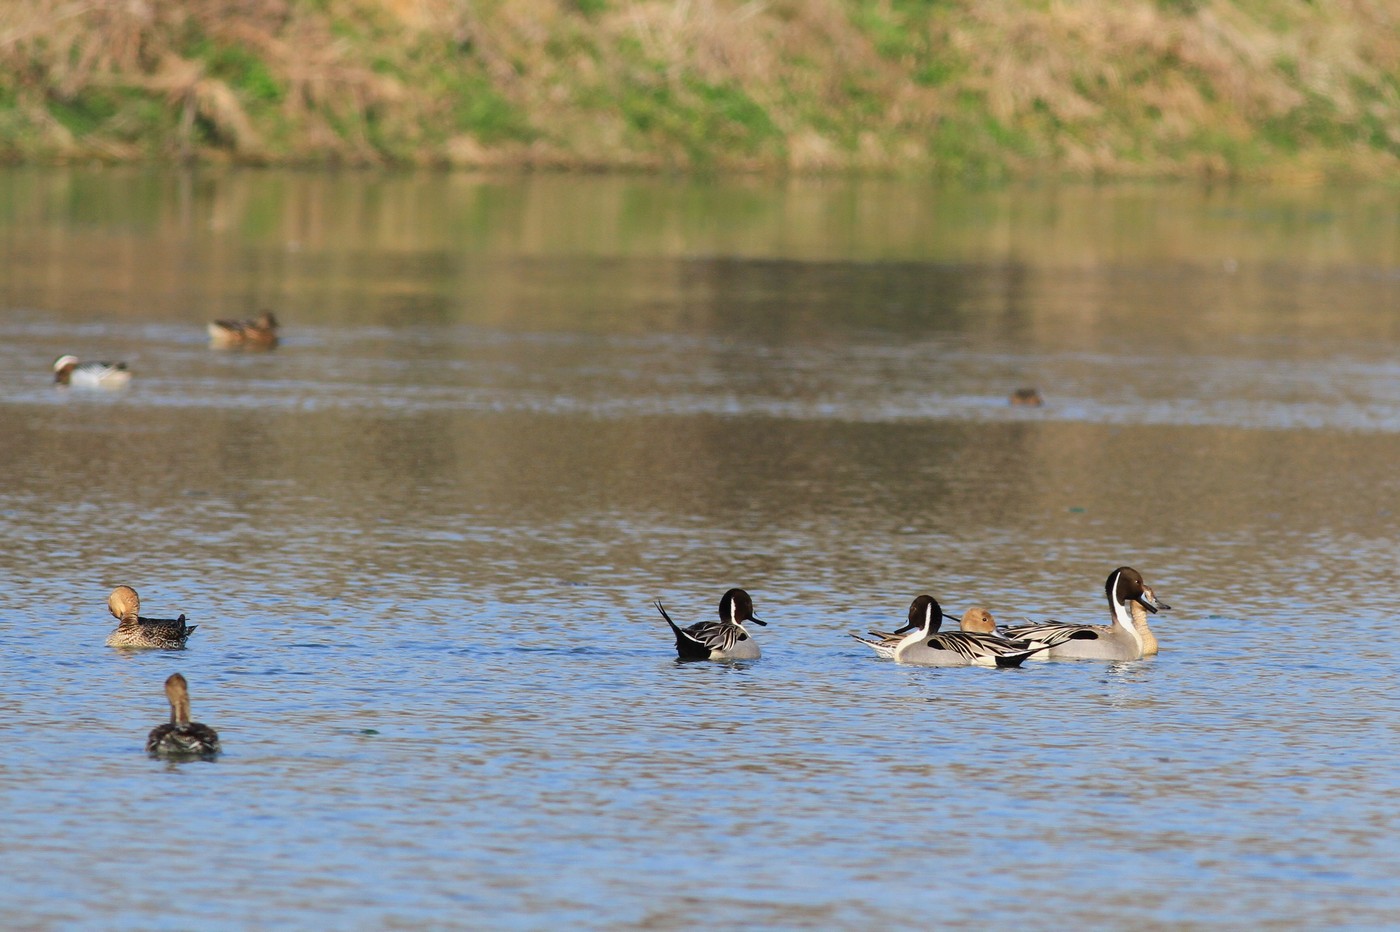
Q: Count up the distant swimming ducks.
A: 3